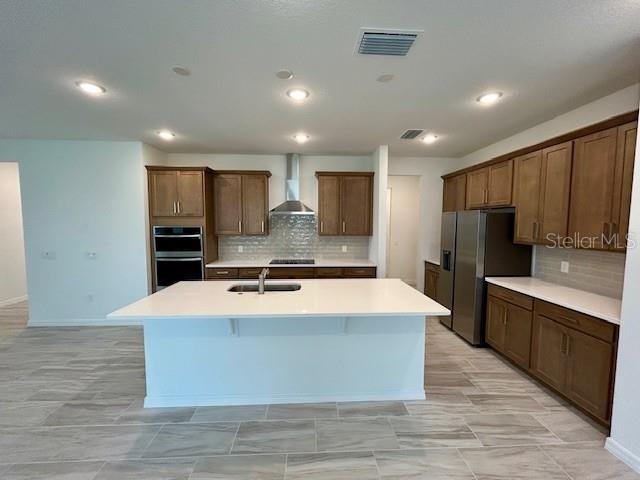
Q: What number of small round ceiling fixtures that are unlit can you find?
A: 3